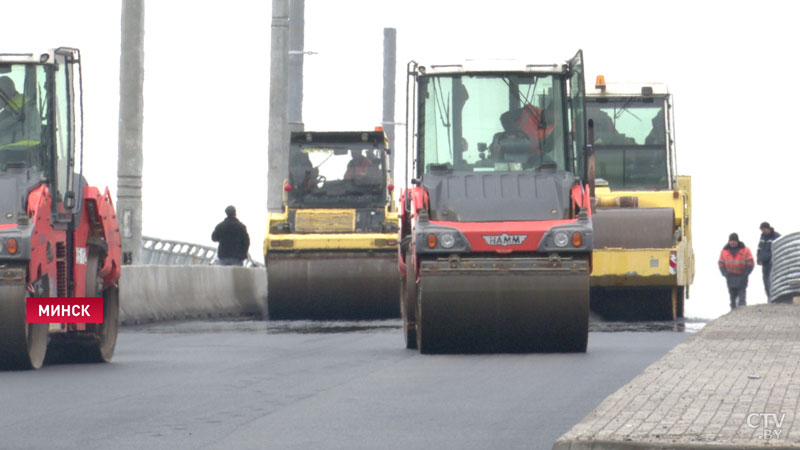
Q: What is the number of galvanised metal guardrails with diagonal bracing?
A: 1